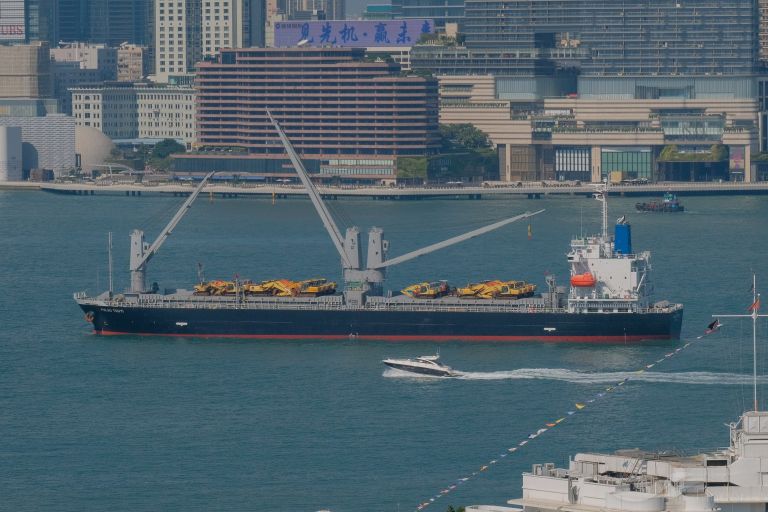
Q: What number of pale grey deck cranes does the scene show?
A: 3